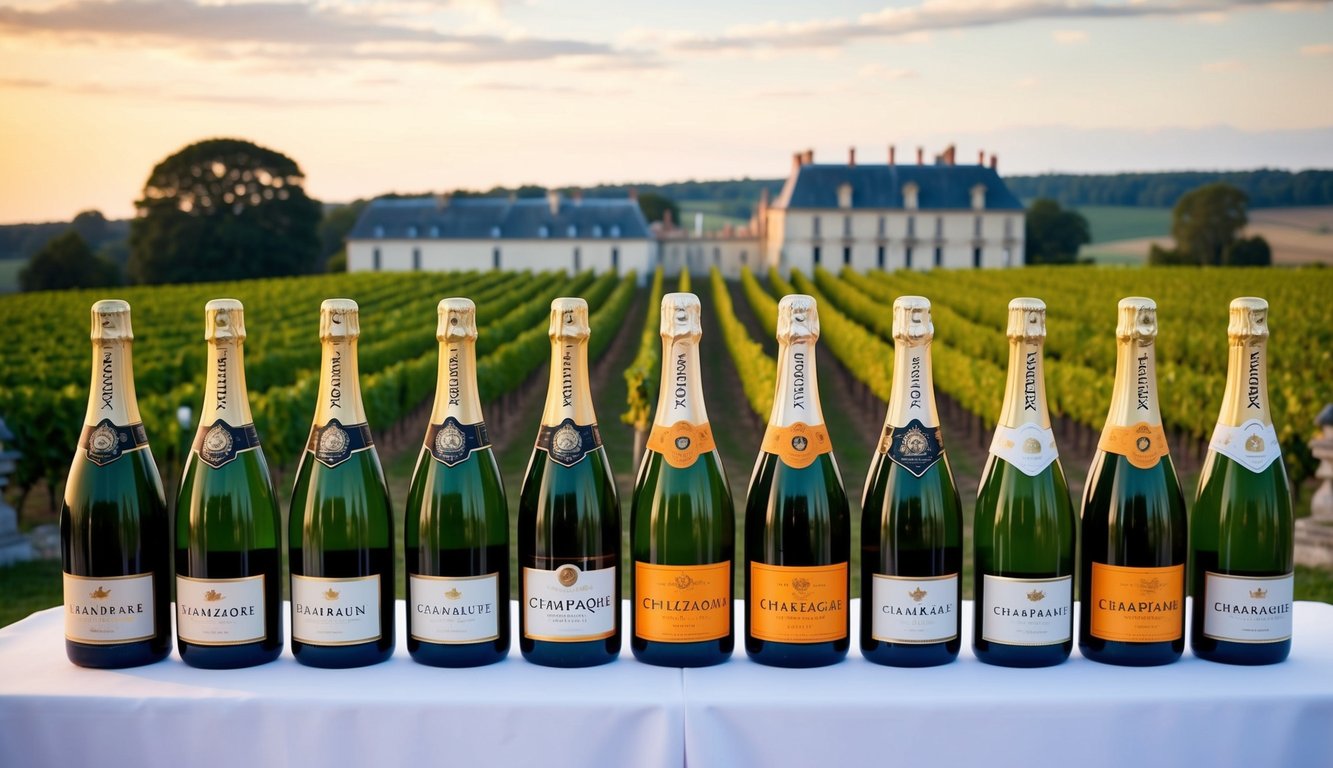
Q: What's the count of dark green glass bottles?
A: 11